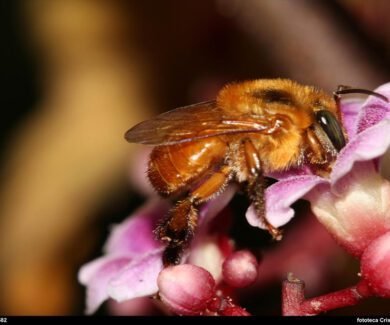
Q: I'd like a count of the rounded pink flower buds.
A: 3